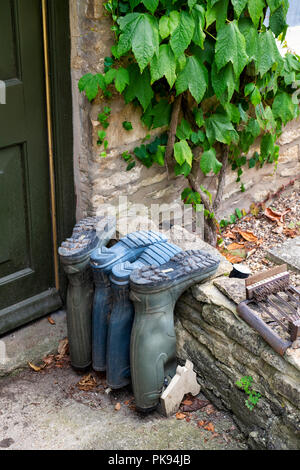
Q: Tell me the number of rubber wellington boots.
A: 4